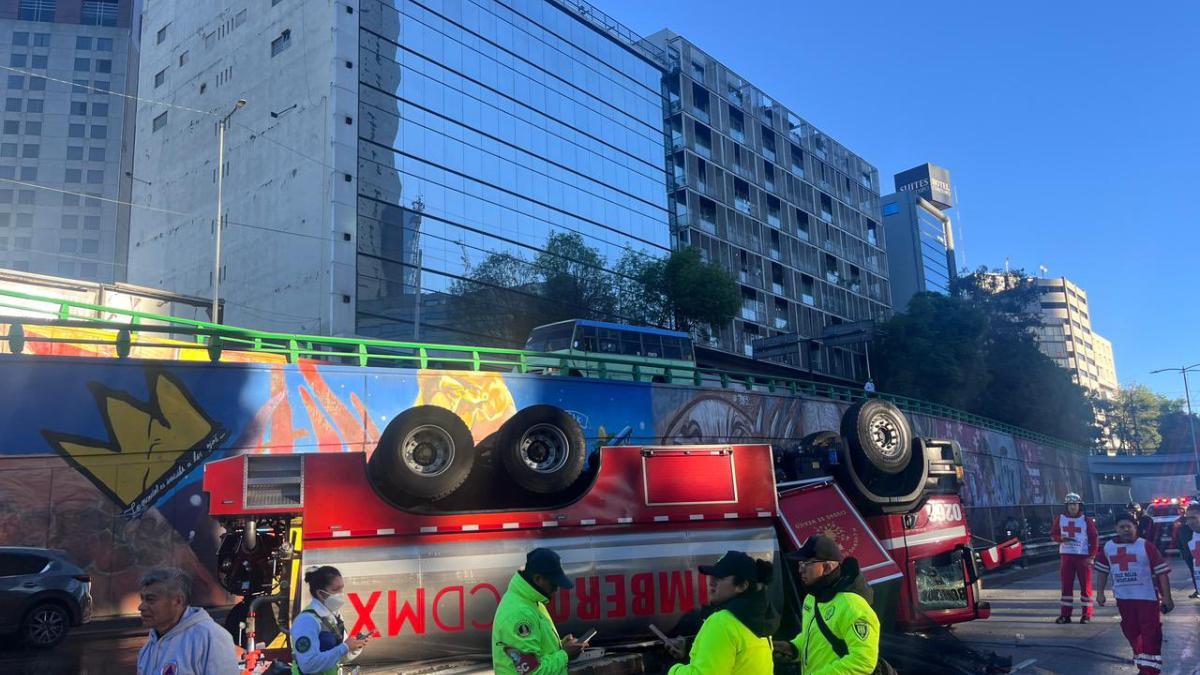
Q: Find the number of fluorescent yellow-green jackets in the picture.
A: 3